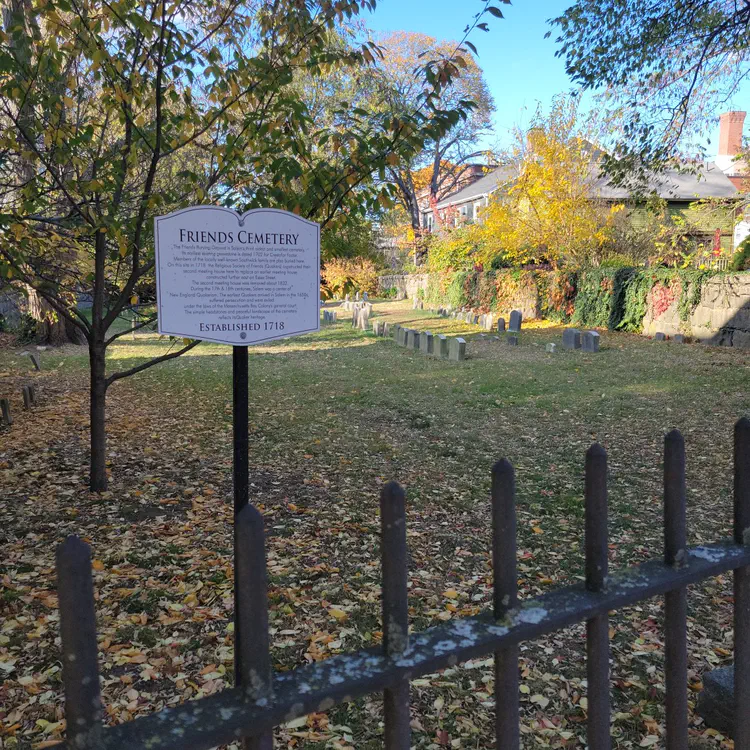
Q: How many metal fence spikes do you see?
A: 7